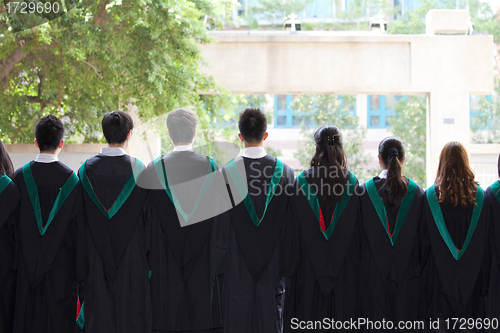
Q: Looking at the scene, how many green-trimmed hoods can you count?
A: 9